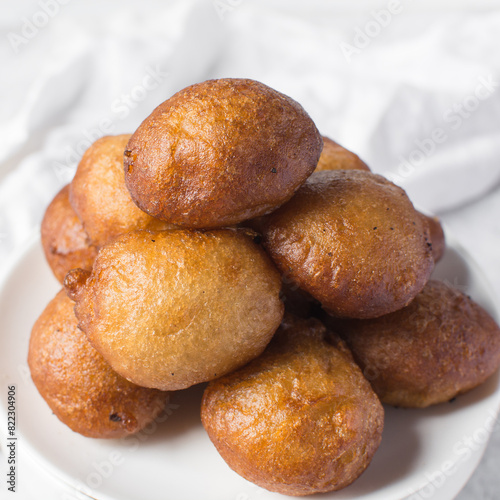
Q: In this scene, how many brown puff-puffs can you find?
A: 10